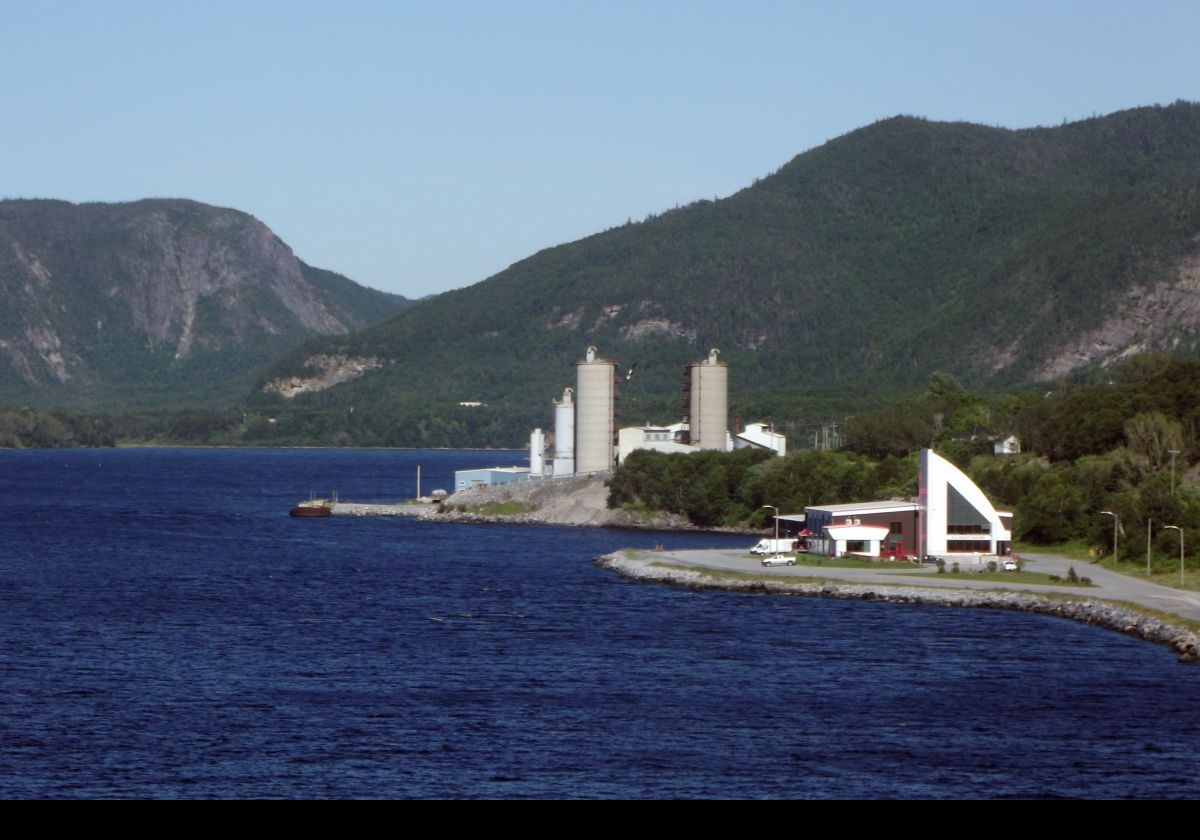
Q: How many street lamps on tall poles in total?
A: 3